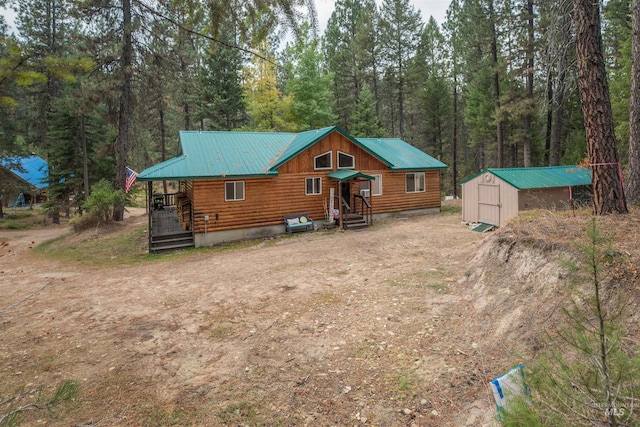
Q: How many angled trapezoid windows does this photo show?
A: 2